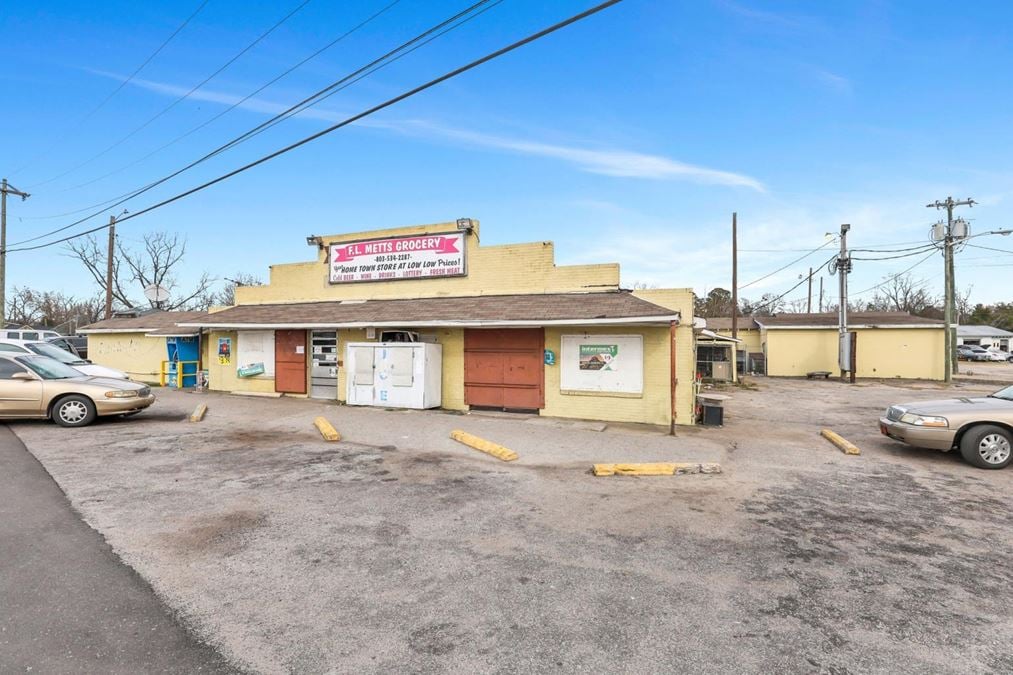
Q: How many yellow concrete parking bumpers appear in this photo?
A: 5